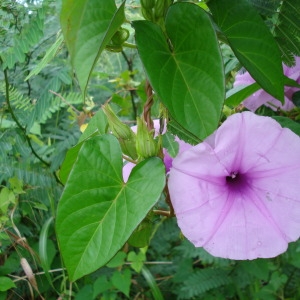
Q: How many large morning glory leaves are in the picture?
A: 4